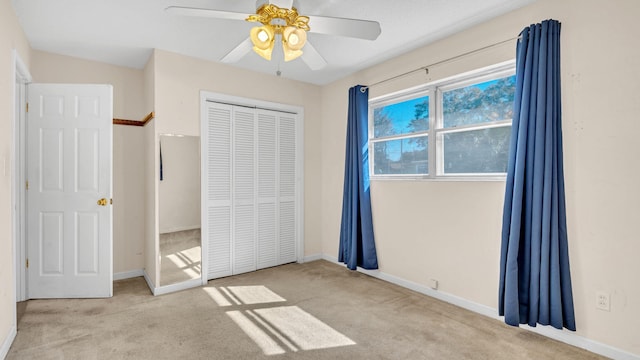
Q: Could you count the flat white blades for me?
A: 5